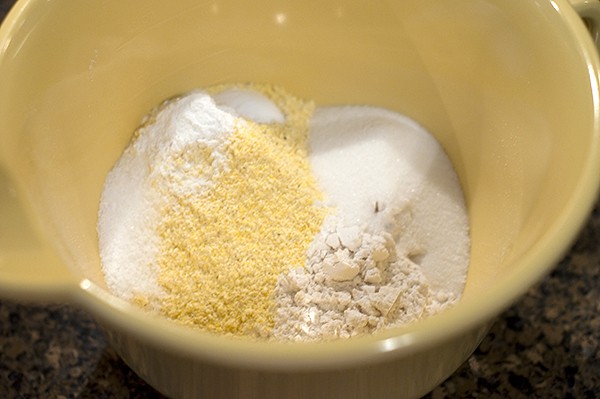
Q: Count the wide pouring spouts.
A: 1